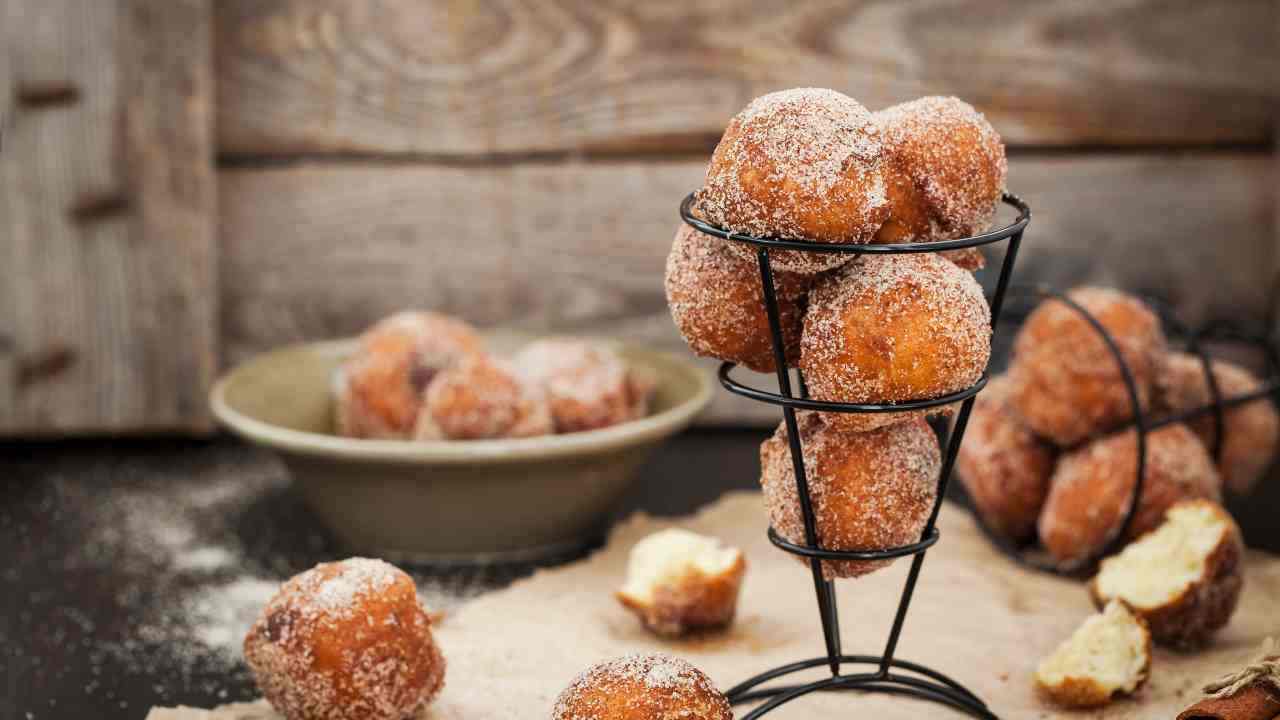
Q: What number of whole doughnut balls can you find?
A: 14